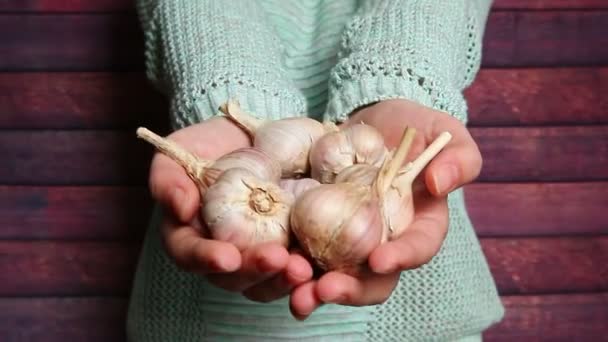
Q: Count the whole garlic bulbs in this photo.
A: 7